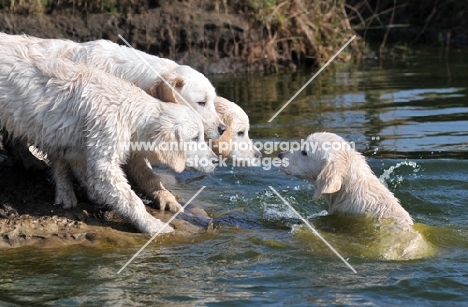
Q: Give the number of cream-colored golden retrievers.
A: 4